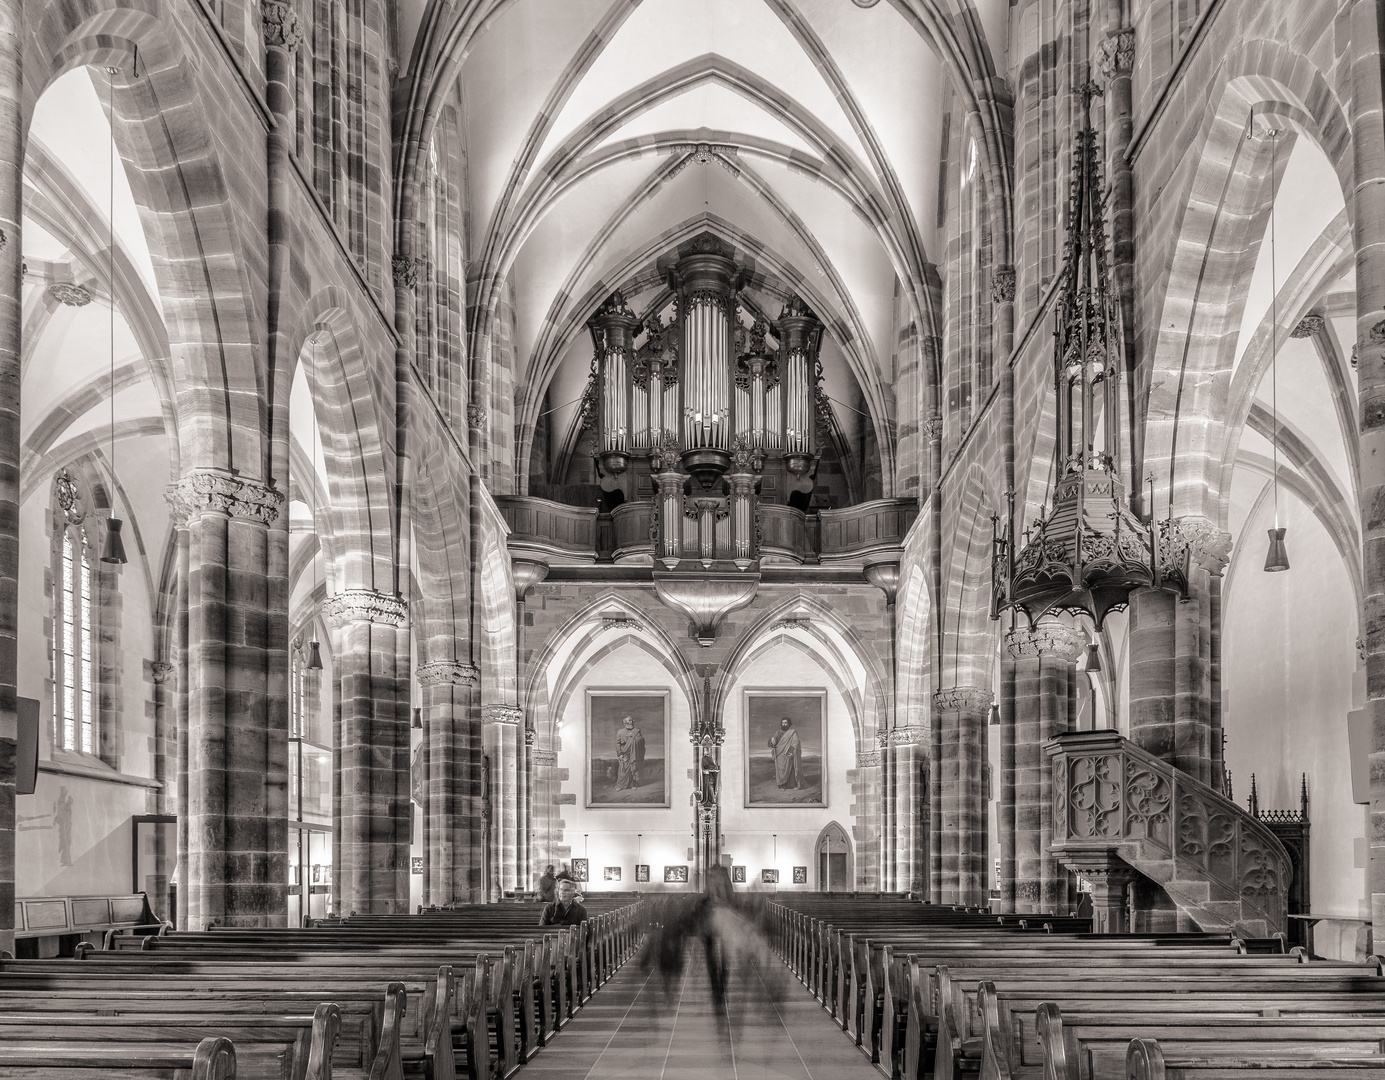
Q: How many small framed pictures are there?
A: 7